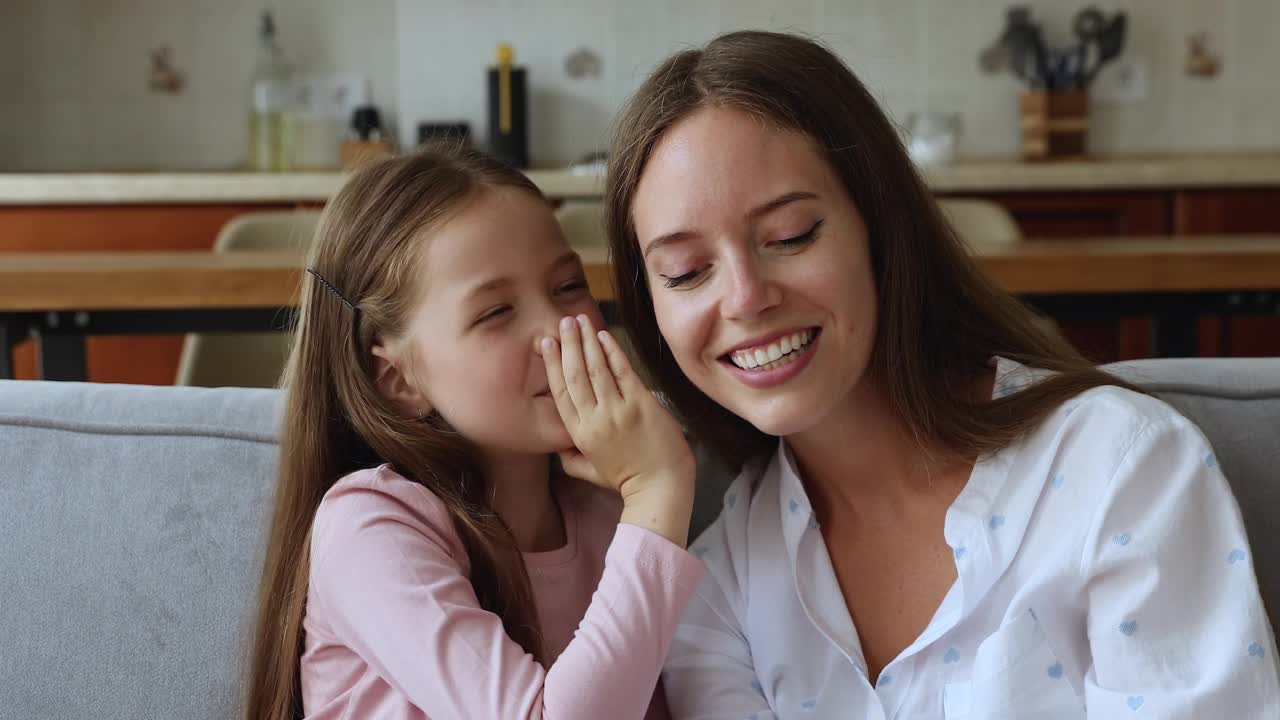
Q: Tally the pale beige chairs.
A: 3